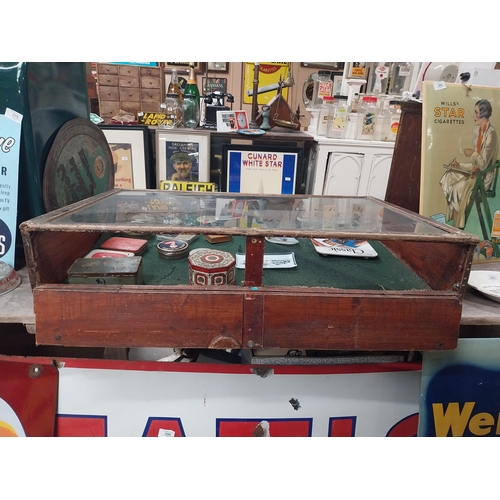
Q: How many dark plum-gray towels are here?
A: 0